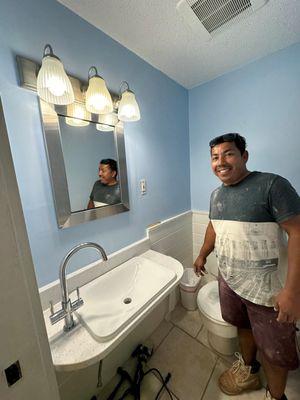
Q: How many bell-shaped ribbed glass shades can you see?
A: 3